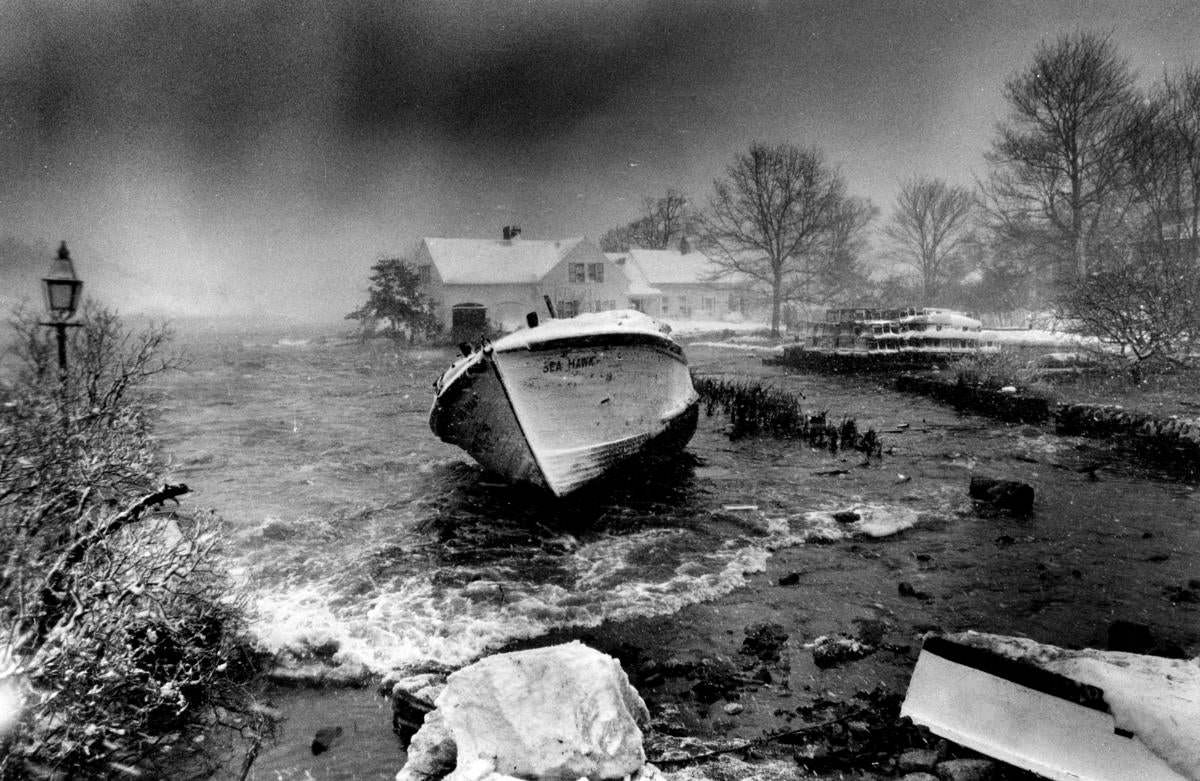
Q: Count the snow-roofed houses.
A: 2